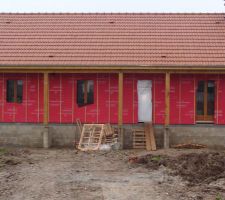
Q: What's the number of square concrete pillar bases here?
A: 3